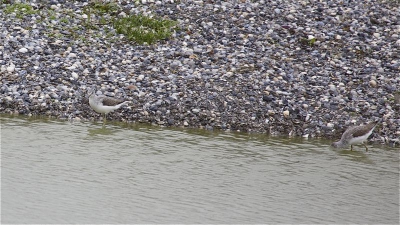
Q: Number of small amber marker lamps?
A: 0